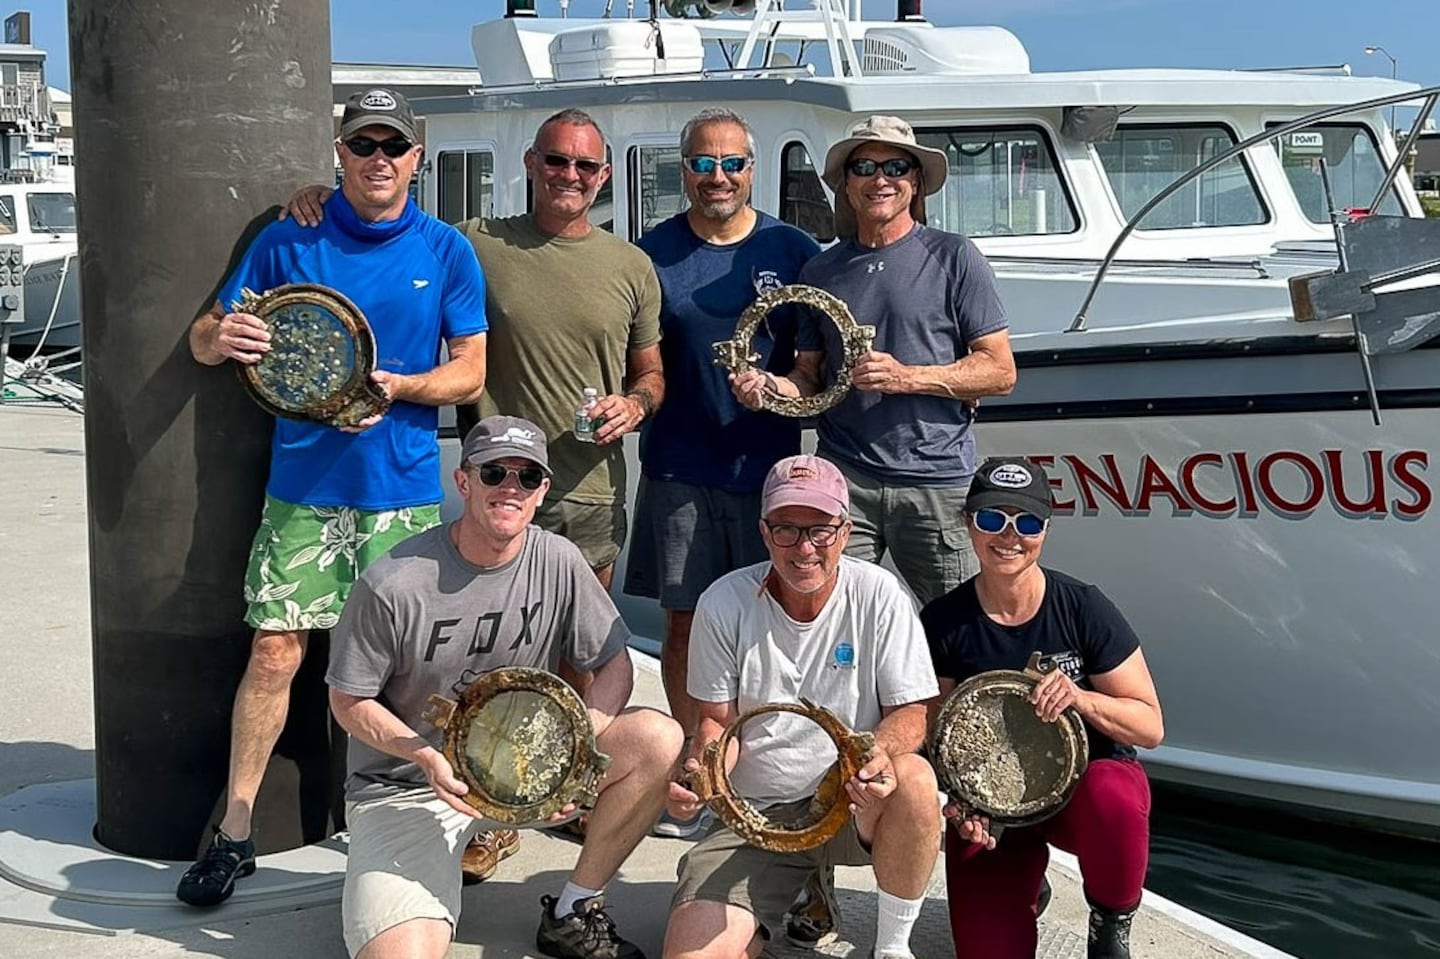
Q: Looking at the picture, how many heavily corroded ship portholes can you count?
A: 5